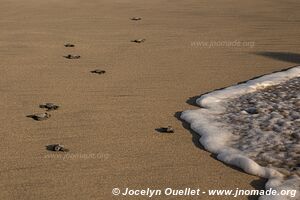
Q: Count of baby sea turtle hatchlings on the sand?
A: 9